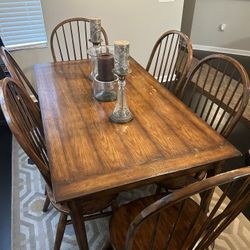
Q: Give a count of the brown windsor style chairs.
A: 6